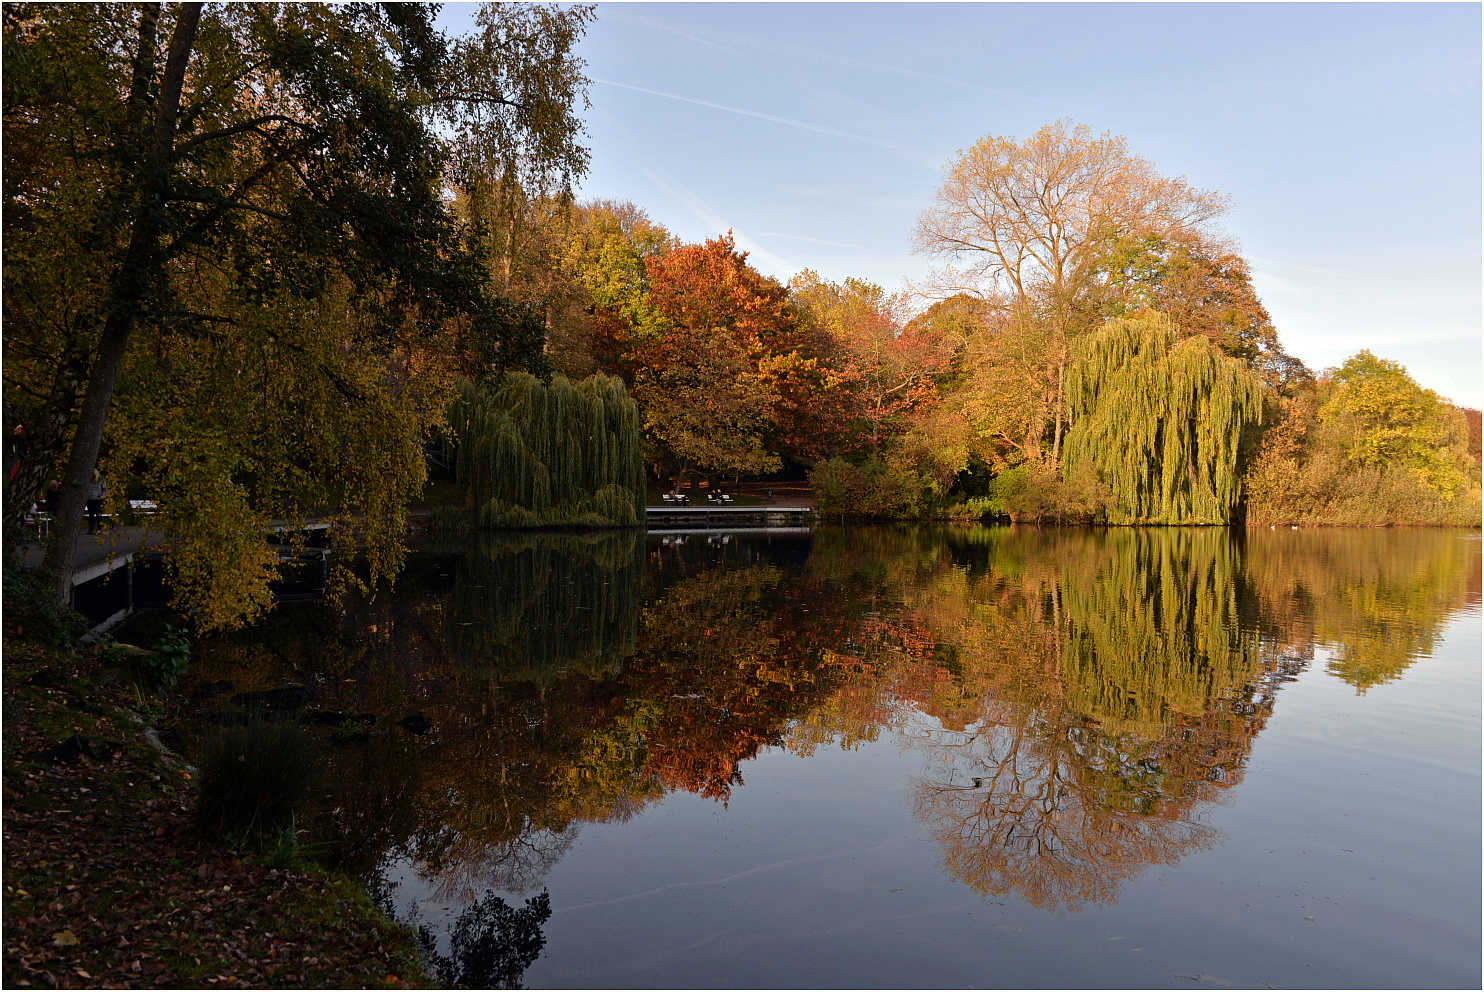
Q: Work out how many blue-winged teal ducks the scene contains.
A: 0